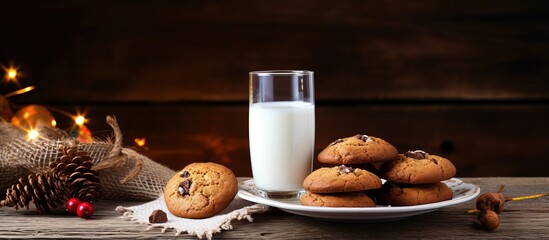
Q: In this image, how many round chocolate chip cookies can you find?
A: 6